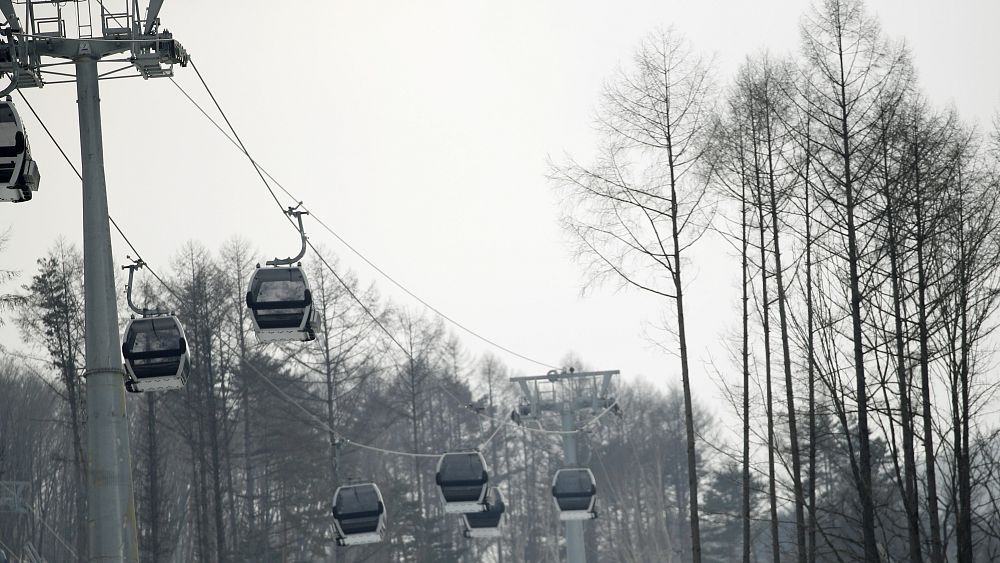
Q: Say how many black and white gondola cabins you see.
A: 7